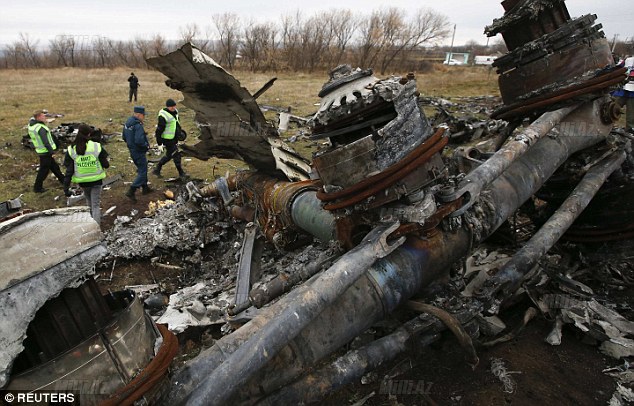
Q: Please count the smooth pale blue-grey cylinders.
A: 1